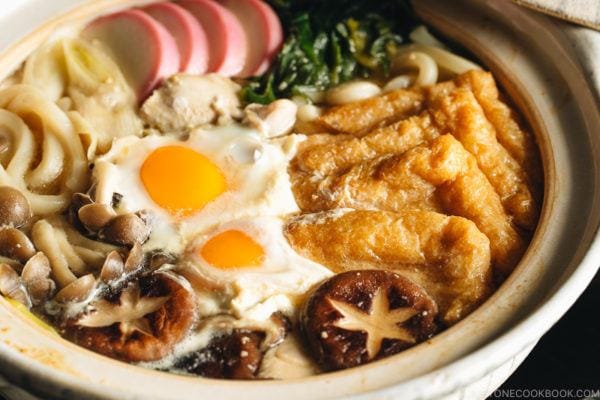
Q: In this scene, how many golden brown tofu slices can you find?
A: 4